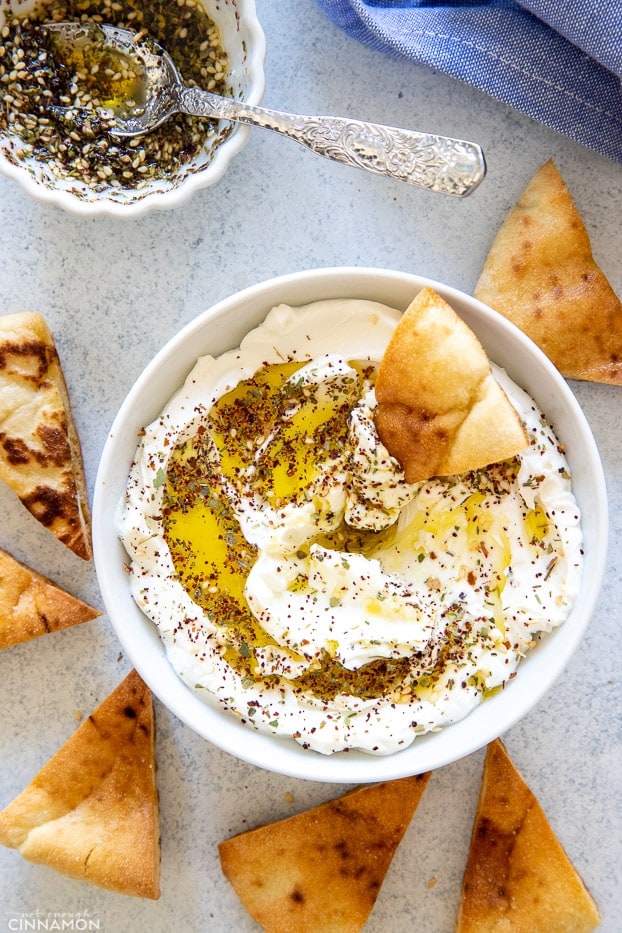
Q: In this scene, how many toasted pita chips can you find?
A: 7